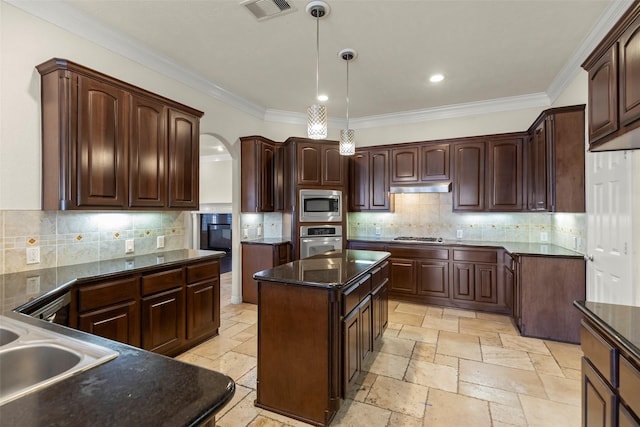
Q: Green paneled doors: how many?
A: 0